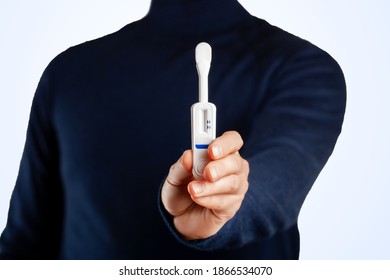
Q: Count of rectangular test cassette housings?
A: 1